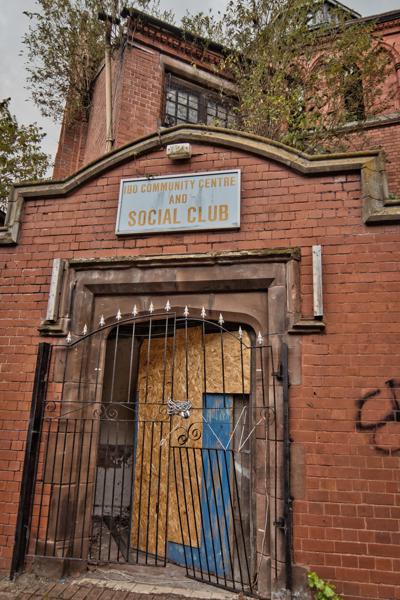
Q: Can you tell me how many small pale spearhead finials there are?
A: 12